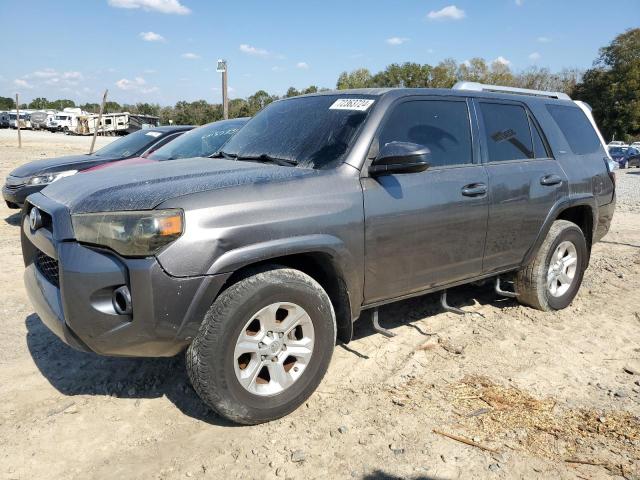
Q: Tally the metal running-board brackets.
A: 3